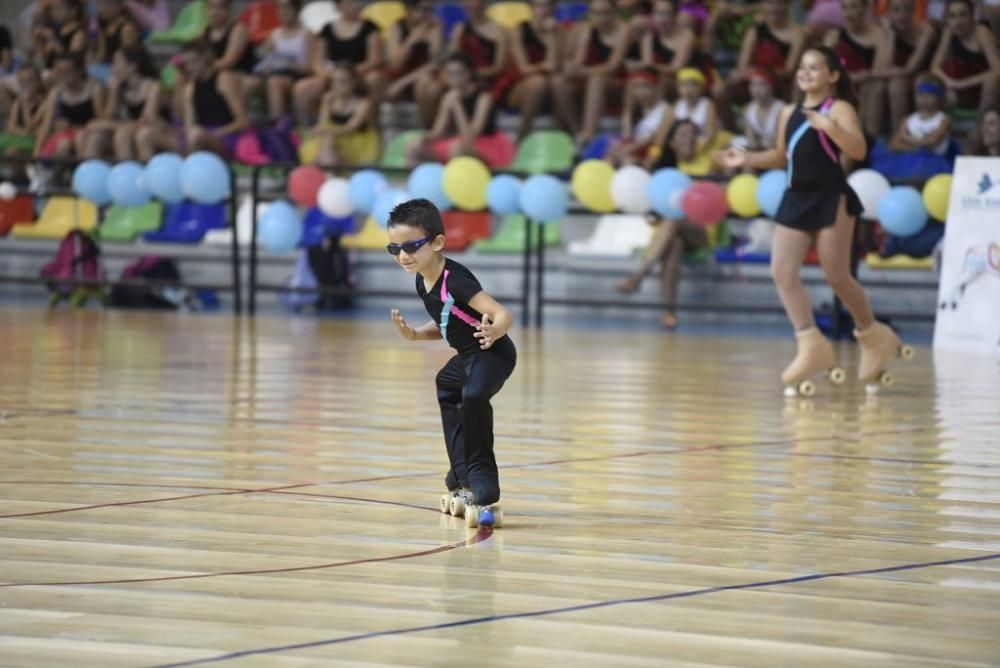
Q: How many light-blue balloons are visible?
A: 13